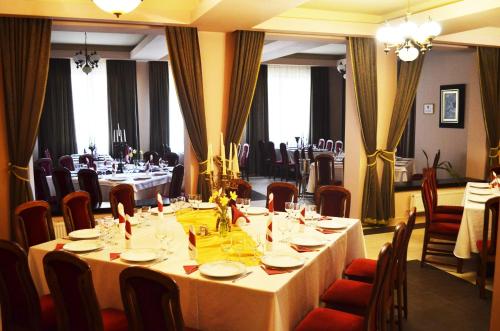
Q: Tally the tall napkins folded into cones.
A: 7